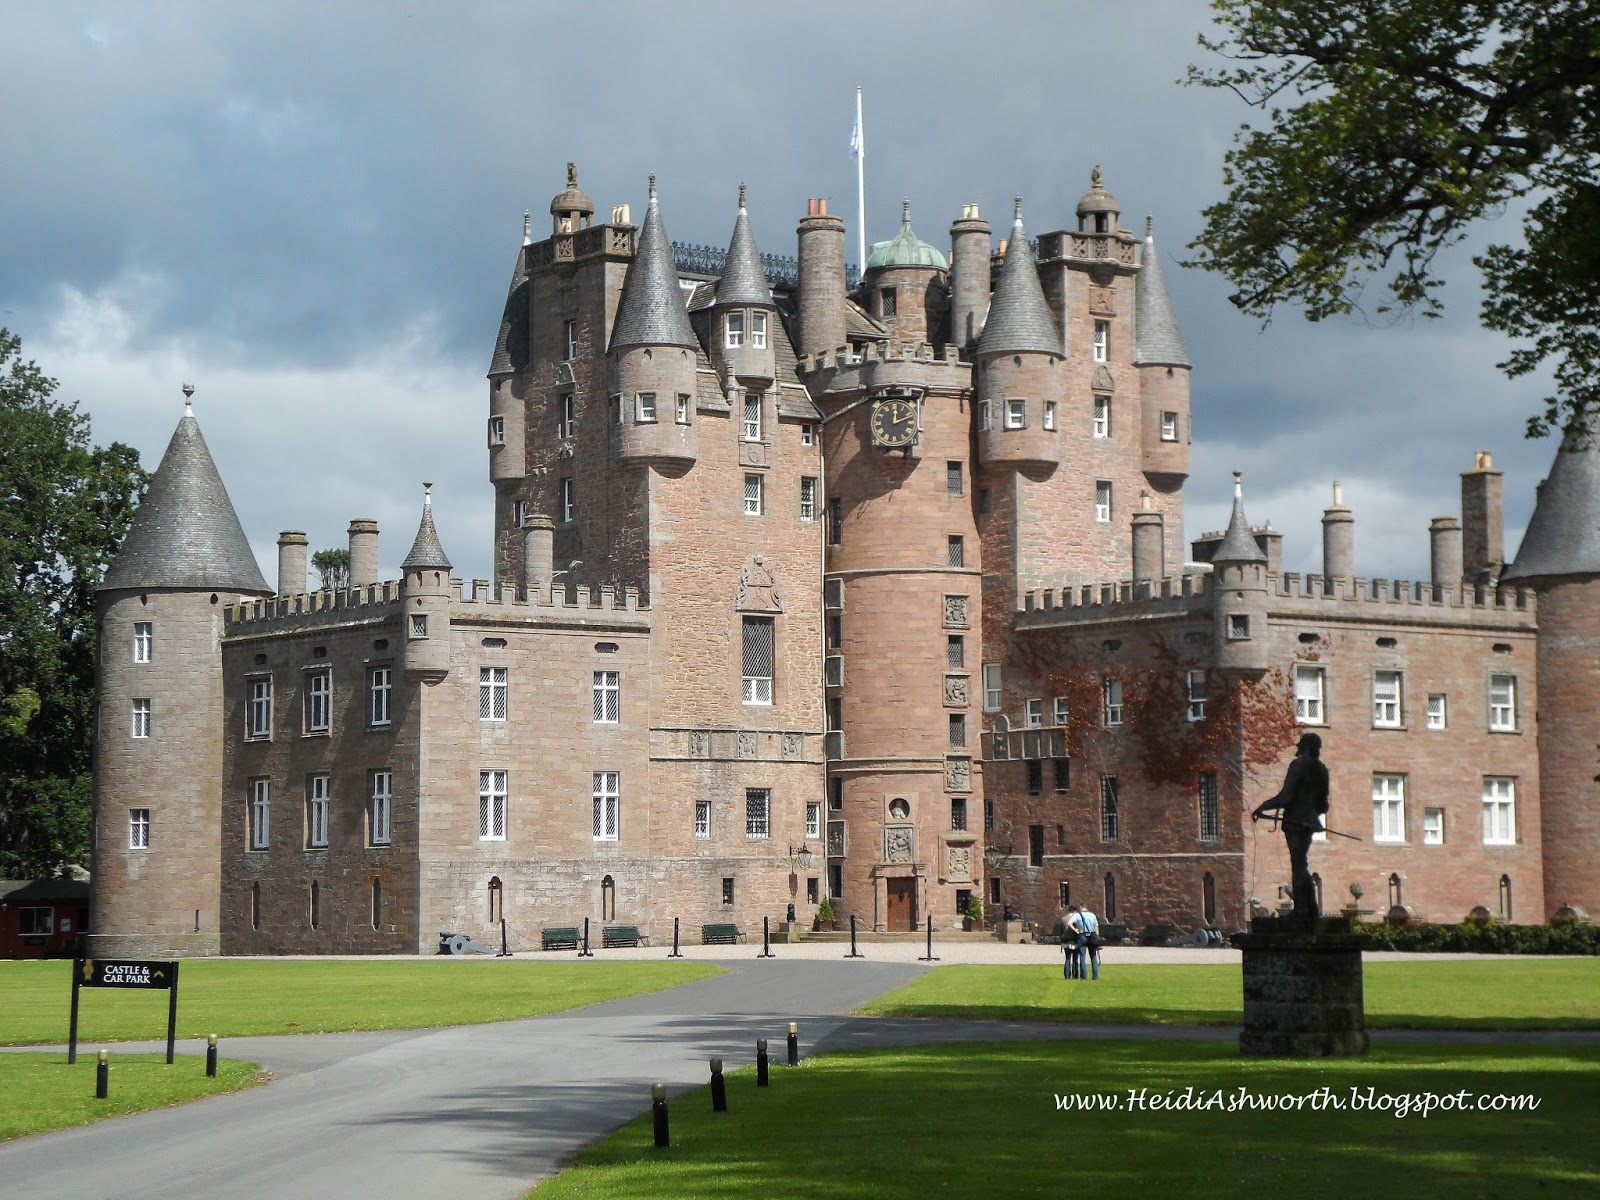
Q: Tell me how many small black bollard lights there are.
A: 6